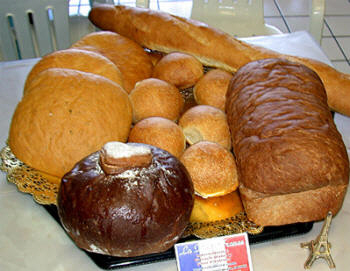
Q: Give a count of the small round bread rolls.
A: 6